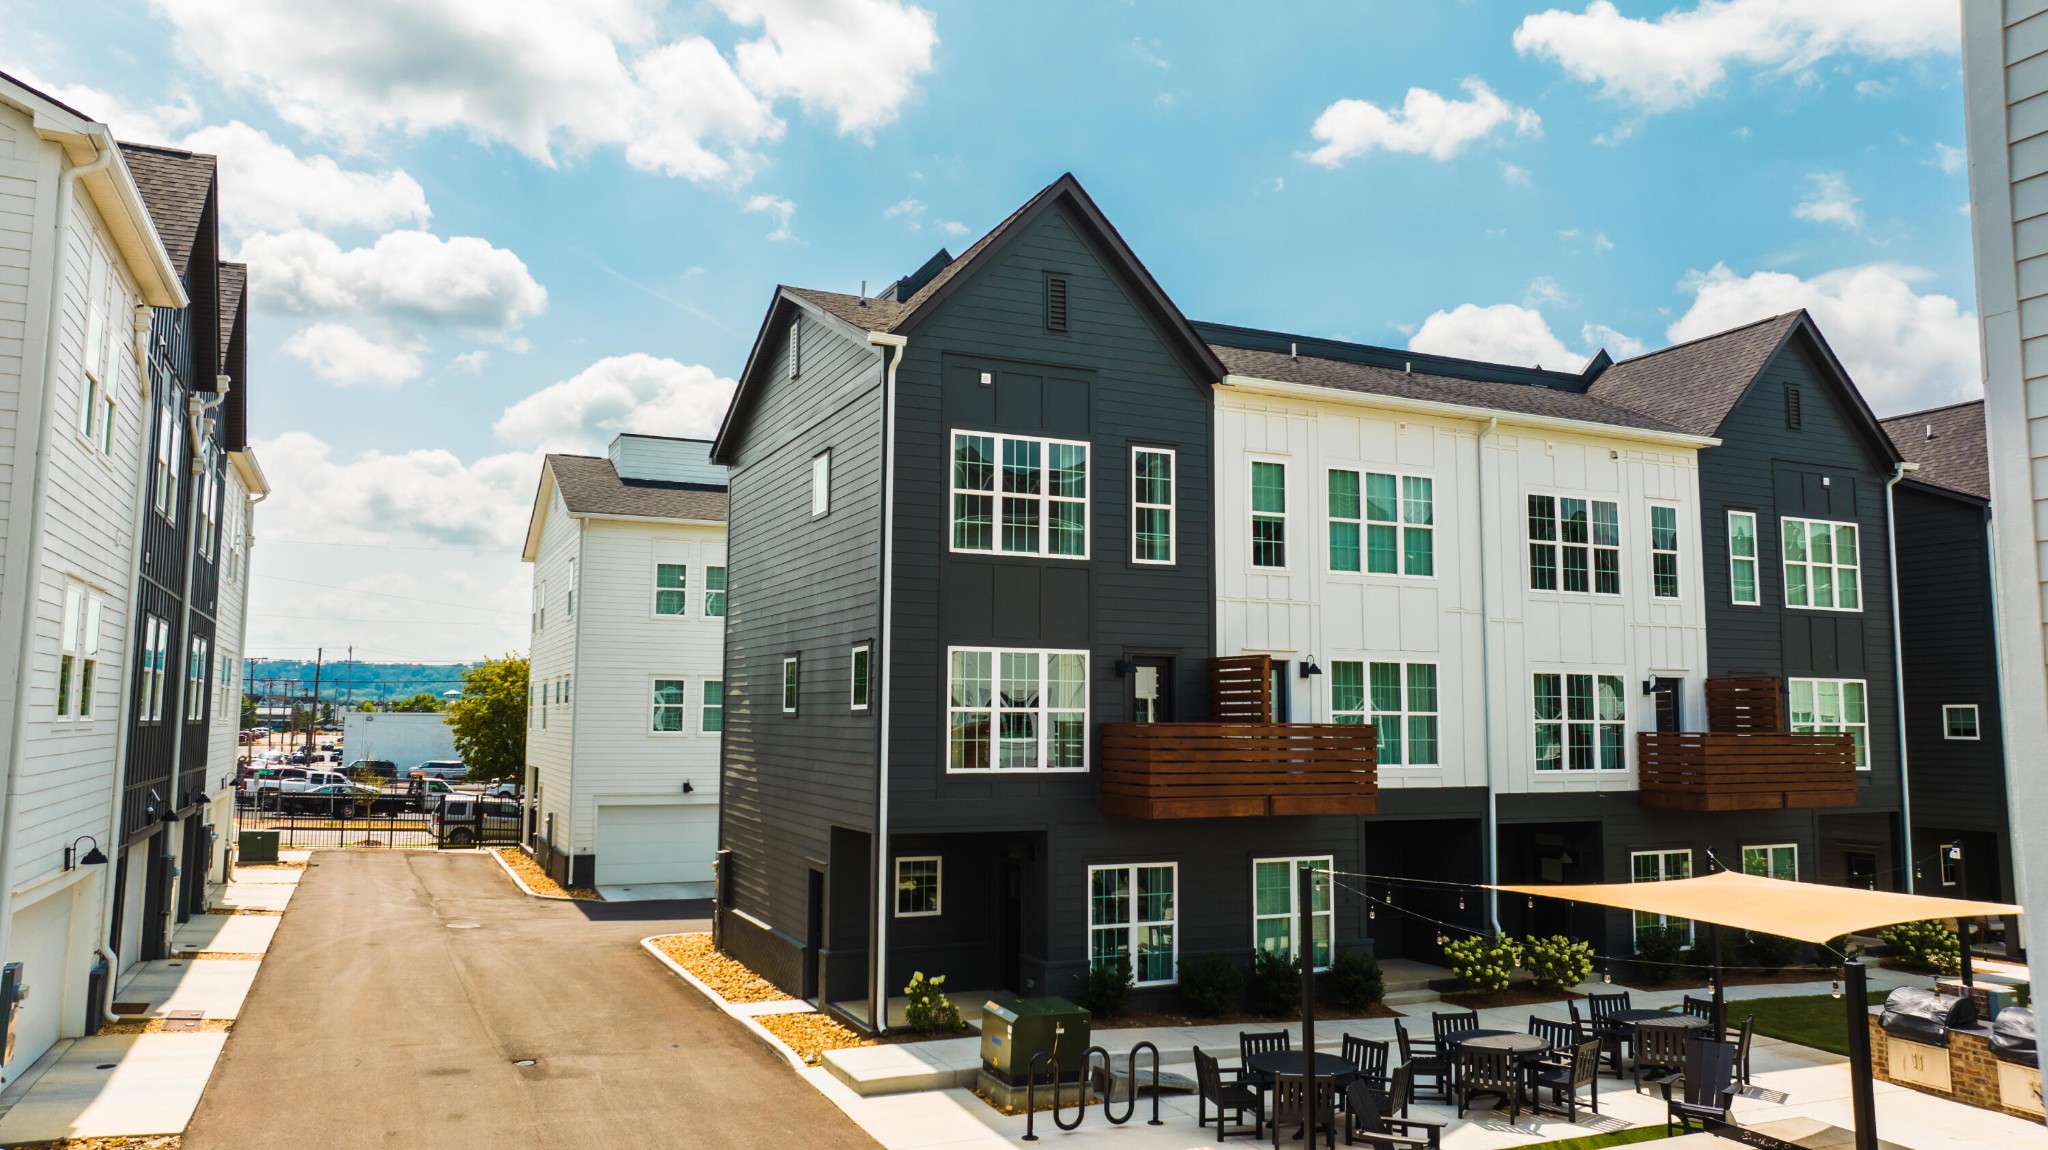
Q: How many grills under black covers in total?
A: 2